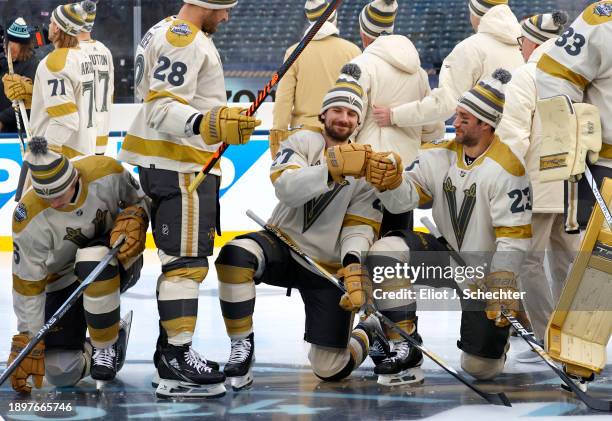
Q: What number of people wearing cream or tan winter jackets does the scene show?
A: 4